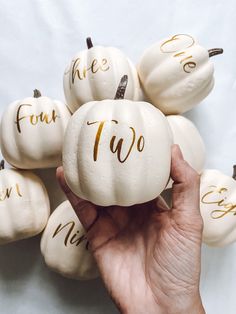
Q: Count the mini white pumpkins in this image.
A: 8